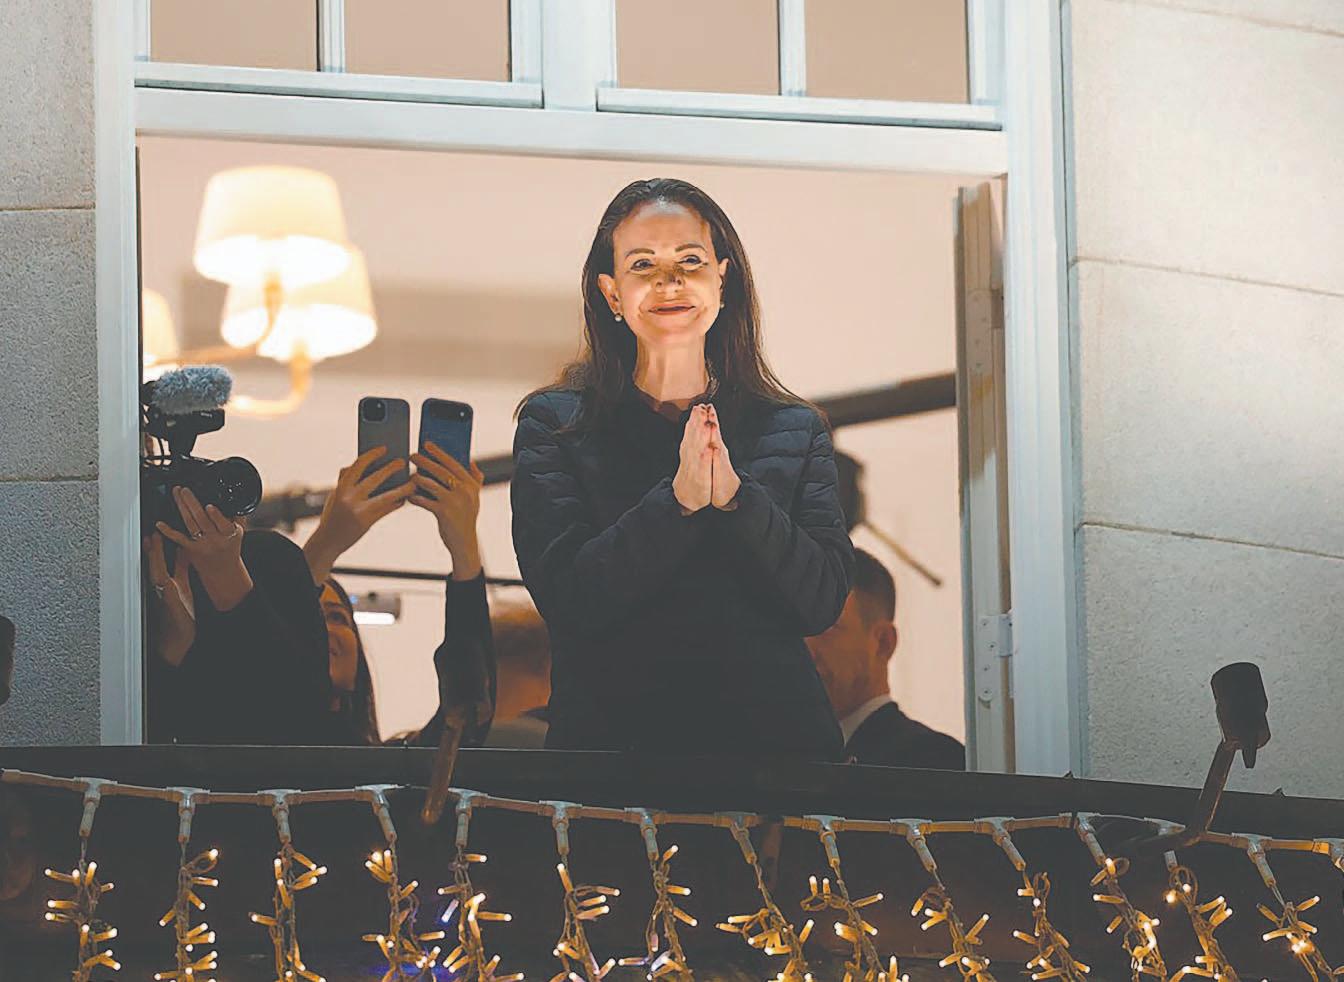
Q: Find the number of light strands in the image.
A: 14